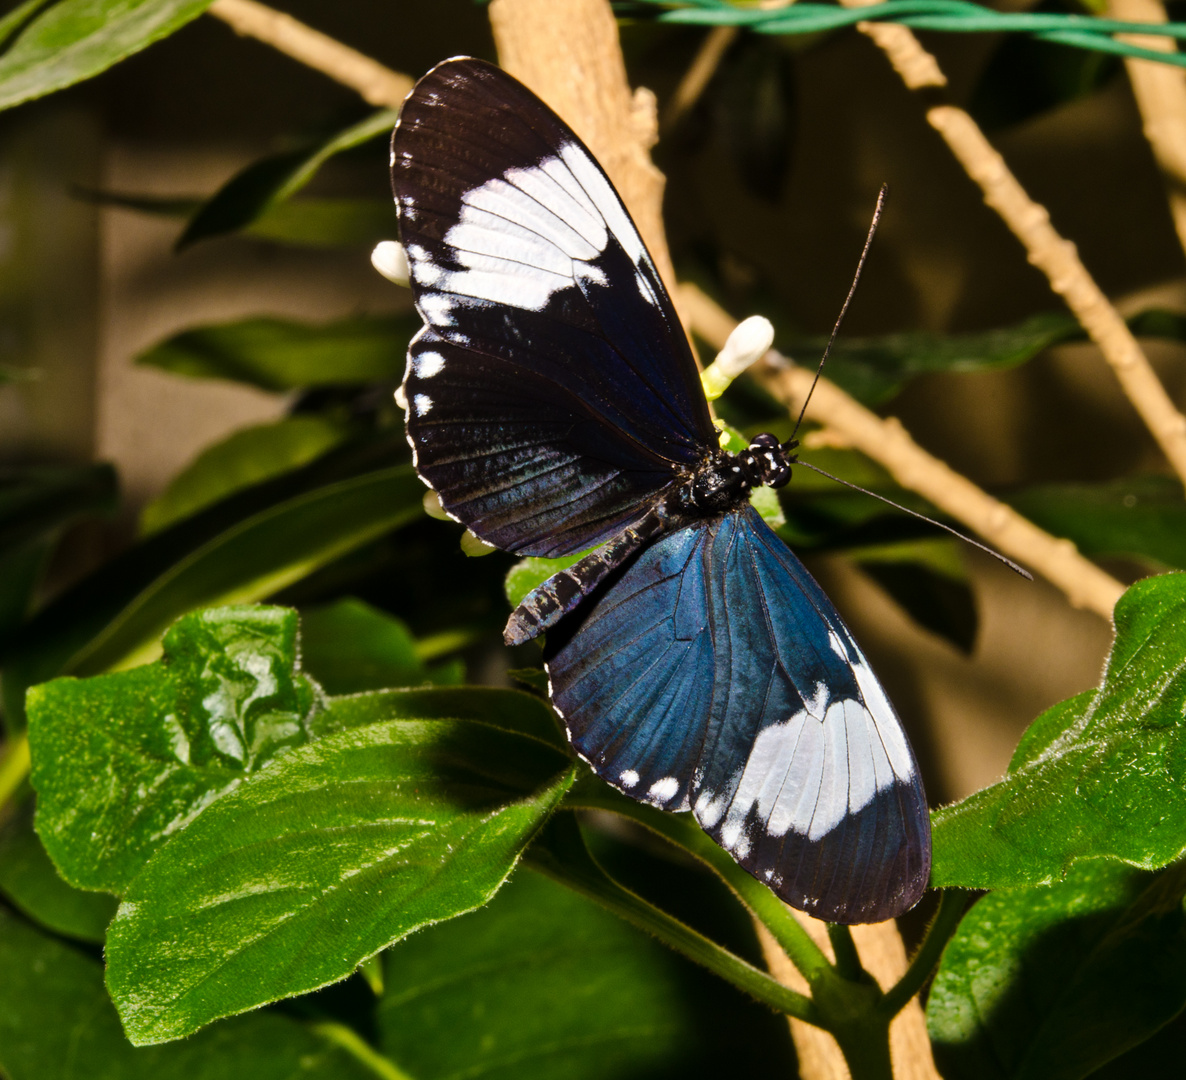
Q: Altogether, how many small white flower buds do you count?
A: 2